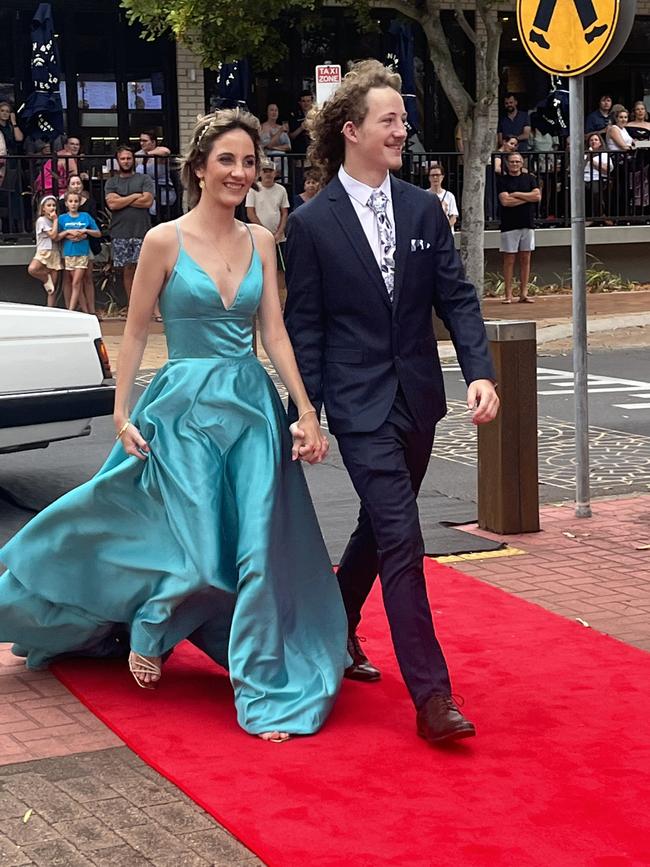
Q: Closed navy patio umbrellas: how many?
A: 4